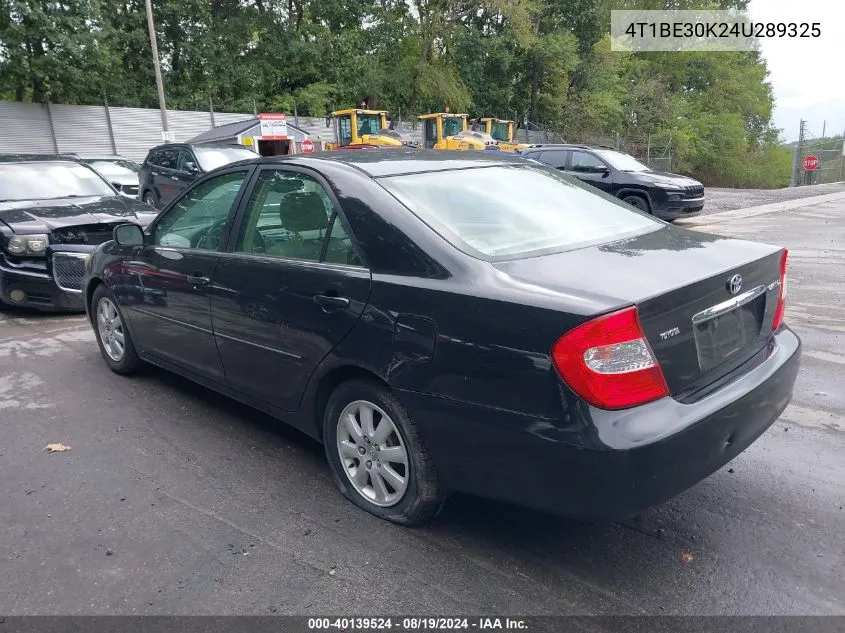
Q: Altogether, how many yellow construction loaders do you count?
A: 3